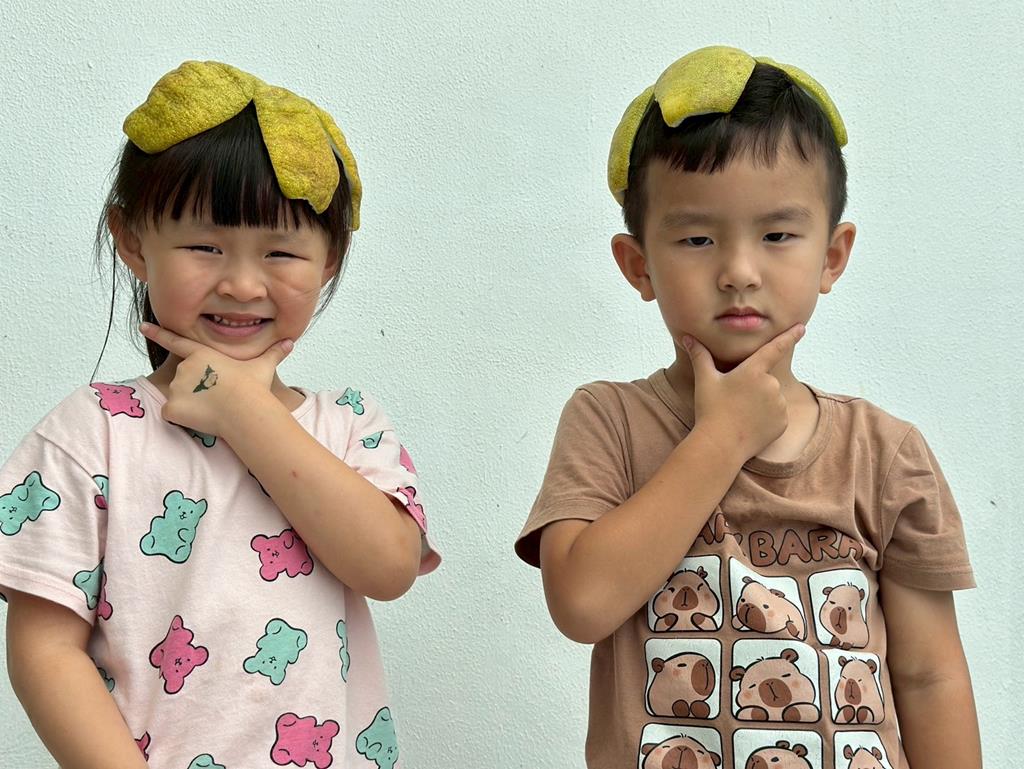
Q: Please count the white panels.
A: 9